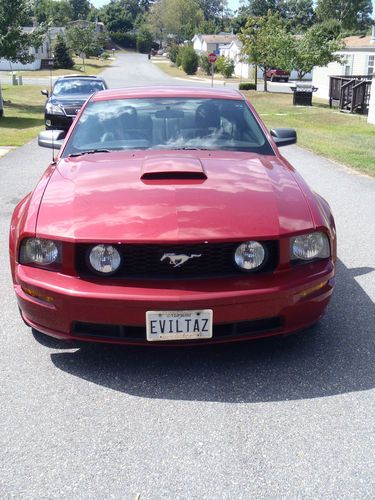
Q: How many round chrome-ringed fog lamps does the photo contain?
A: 2